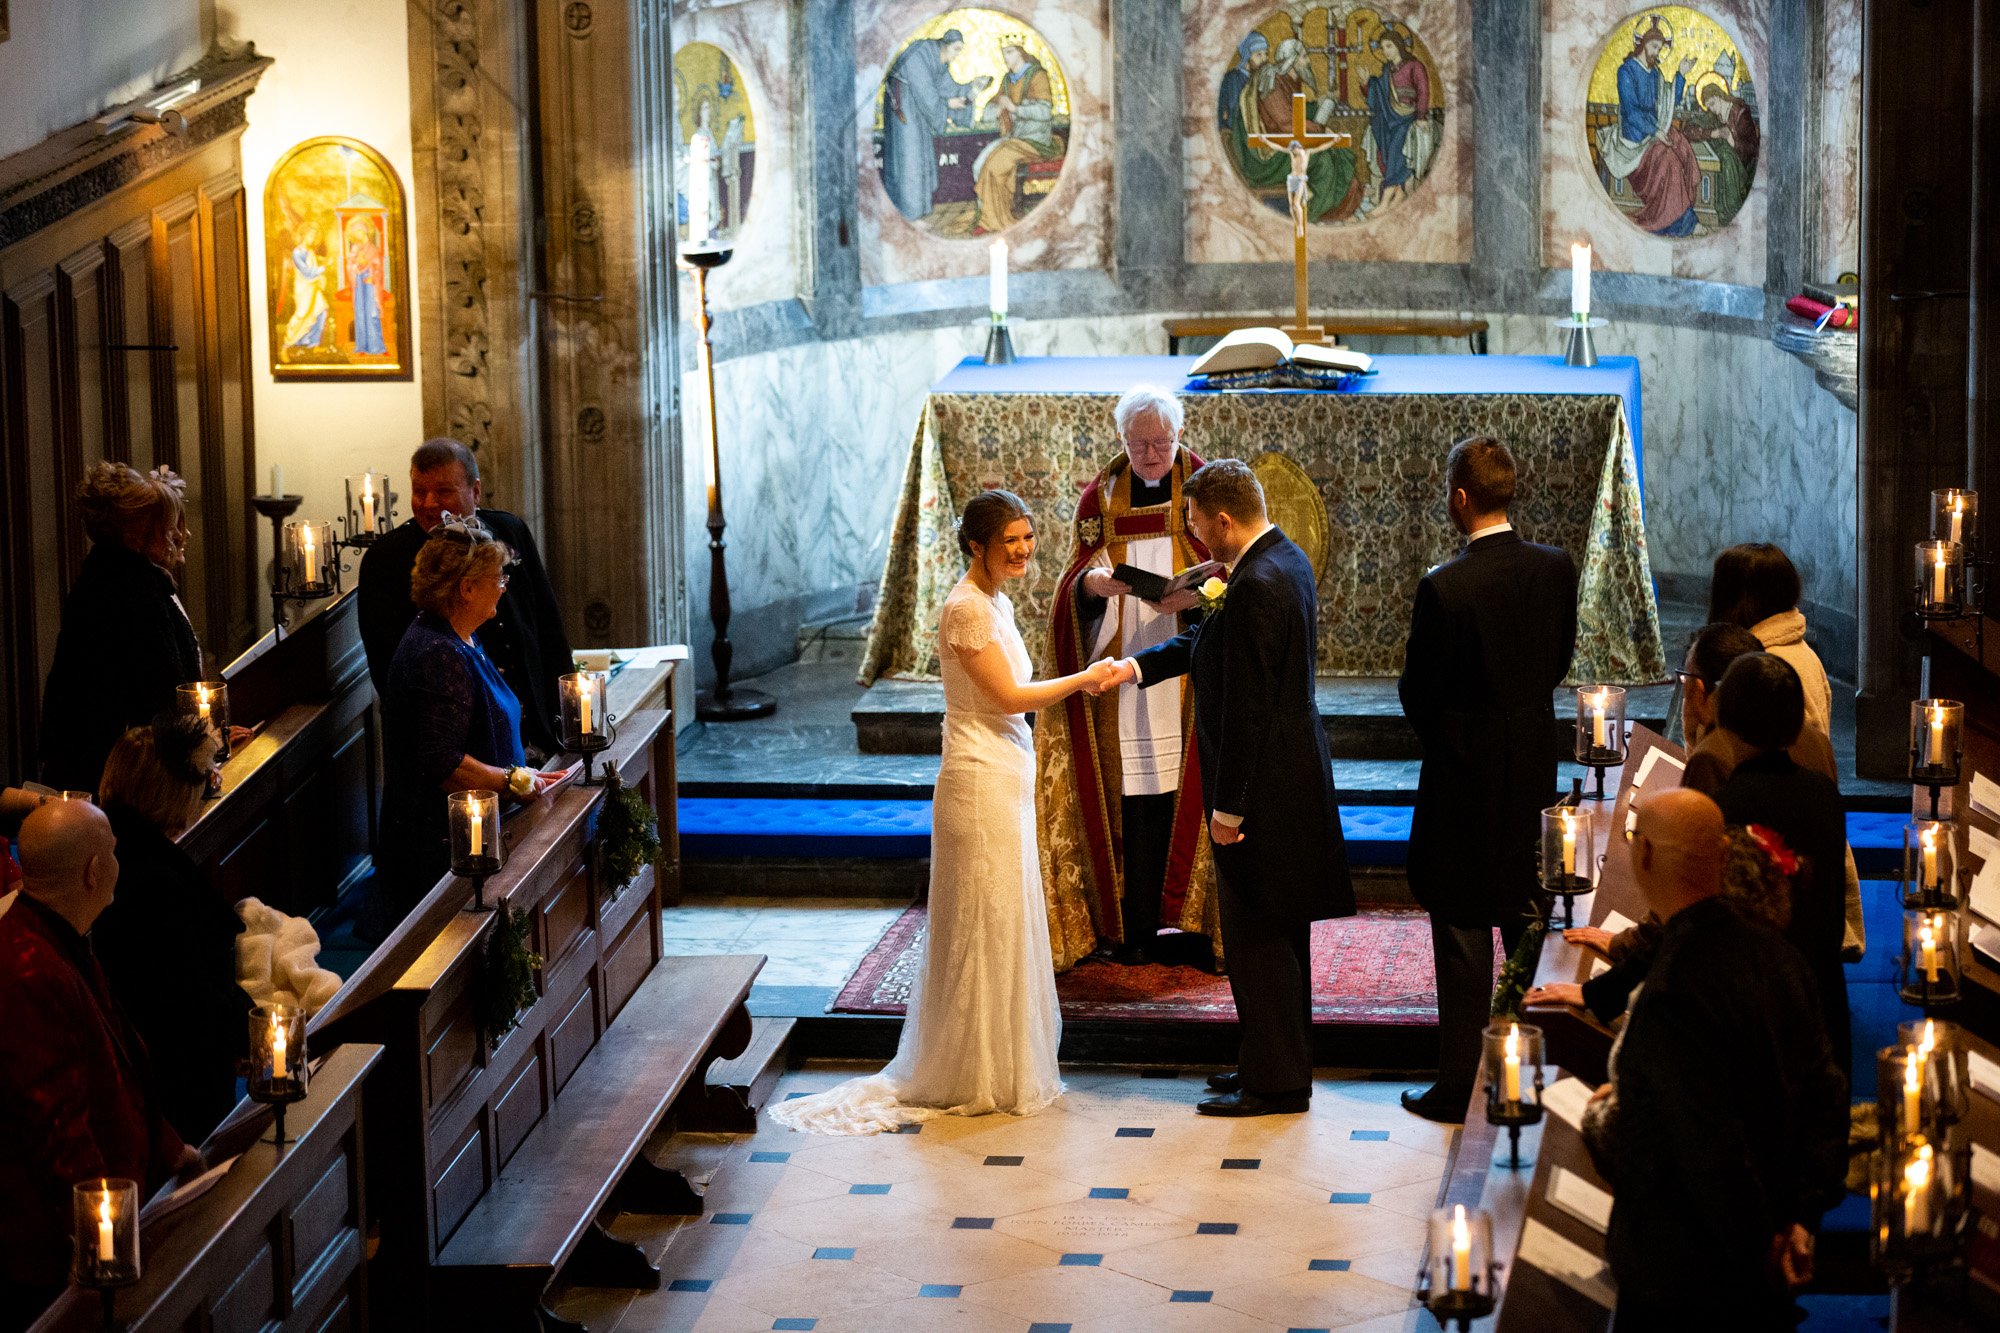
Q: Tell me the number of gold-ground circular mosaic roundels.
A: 4